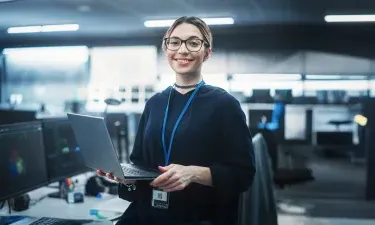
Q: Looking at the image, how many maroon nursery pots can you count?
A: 0